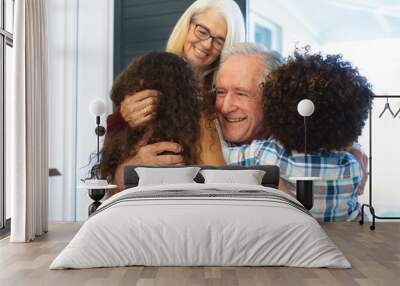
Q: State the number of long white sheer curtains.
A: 1